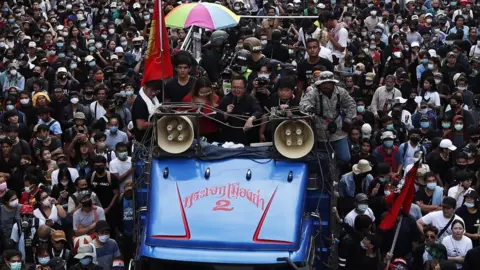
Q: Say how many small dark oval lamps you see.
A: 4